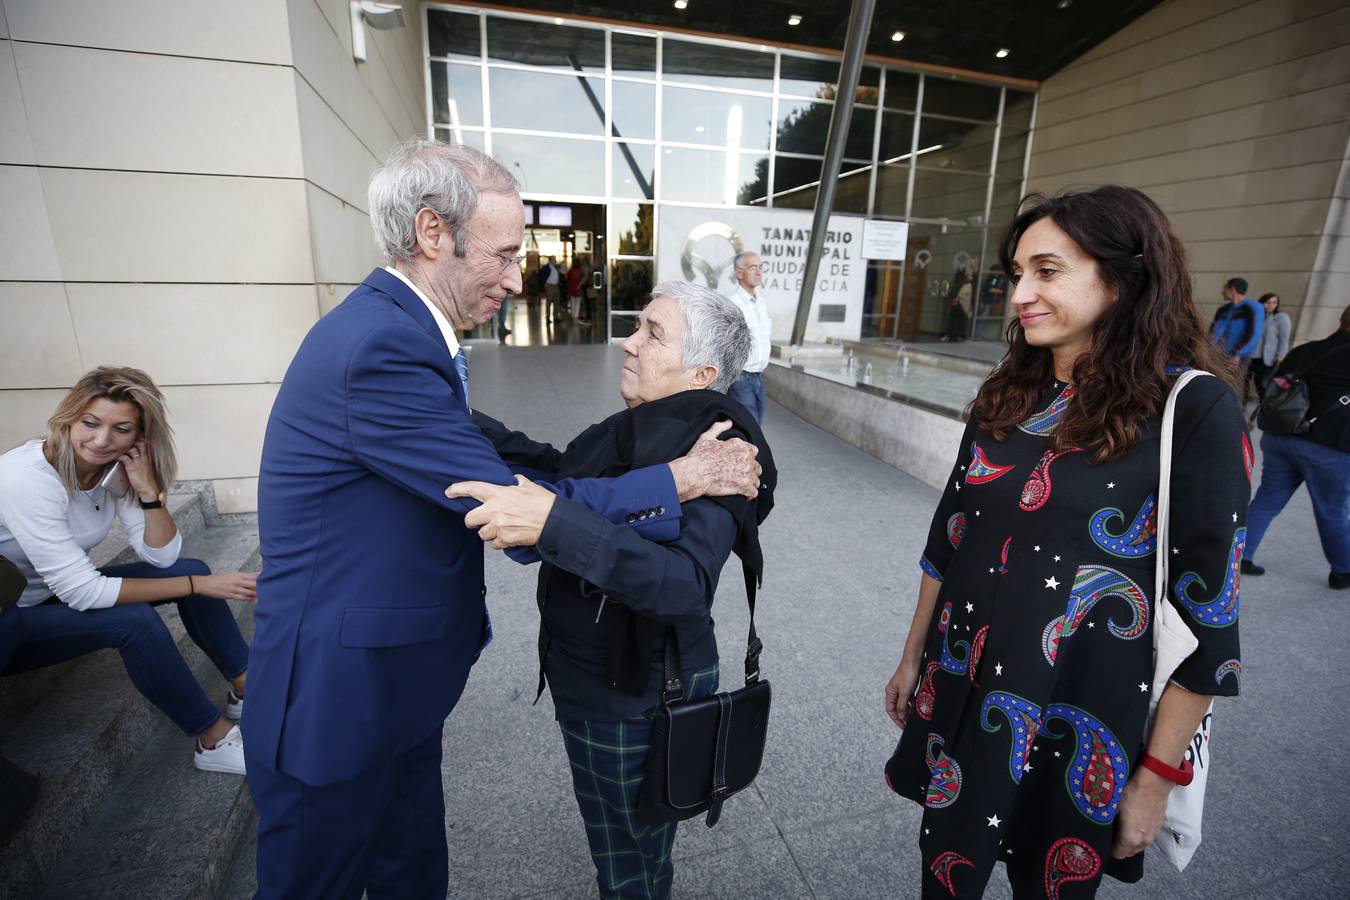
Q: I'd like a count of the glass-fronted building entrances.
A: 1